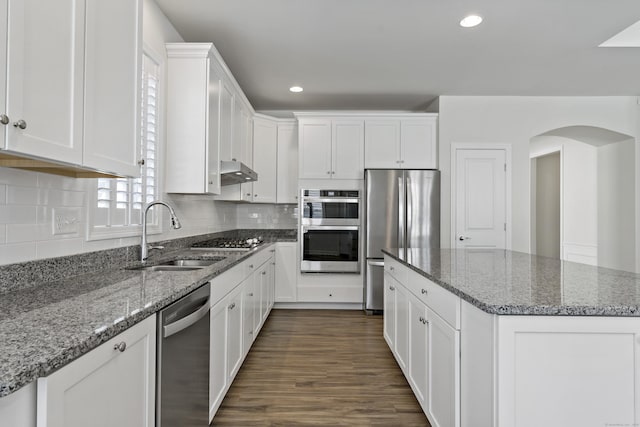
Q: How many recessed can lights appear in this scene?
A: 2